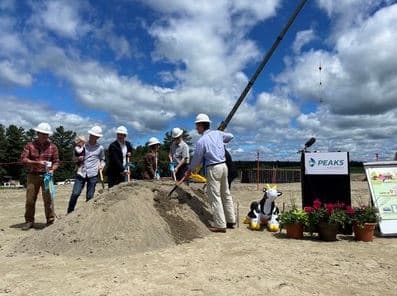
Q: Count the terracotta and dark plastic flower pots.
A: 3